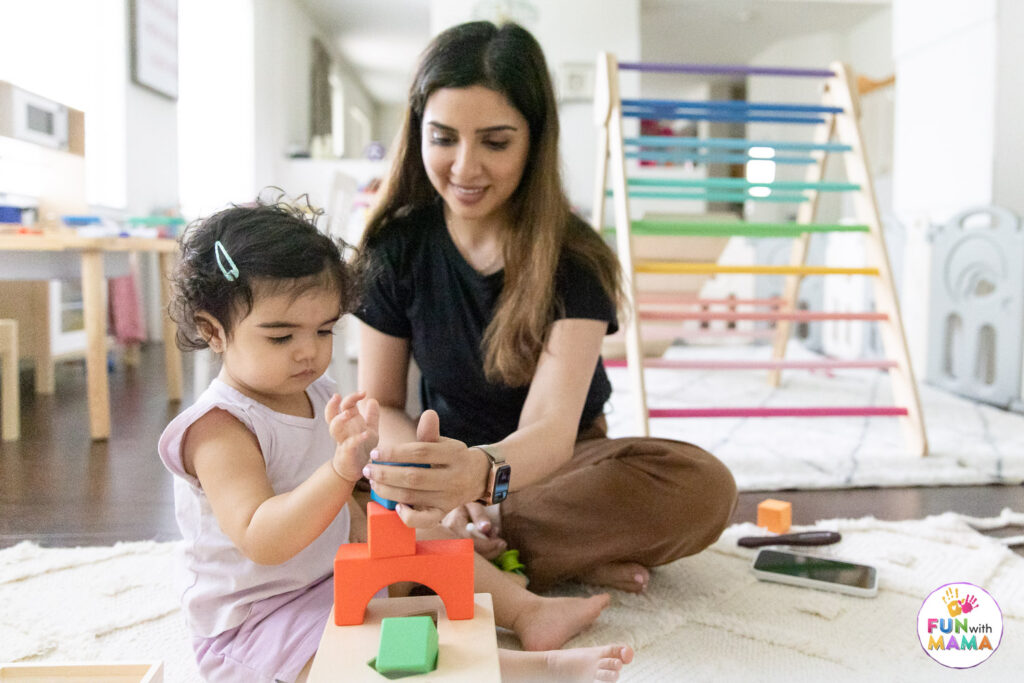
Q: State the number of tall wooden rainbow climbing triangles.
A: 1